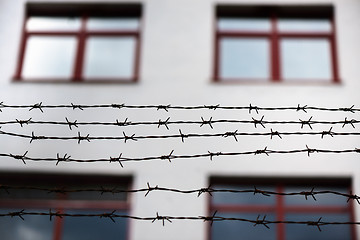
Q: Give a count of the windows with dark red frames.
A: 4